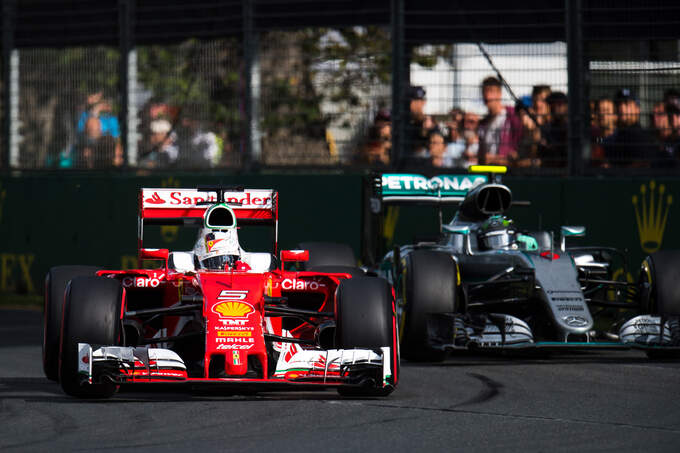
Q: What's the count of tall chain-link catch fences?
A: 1